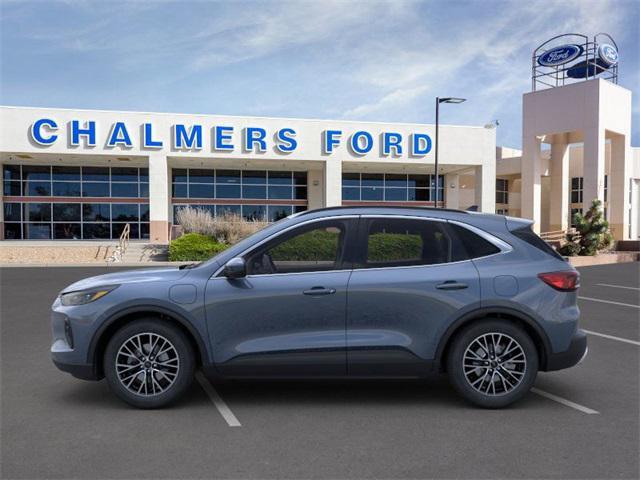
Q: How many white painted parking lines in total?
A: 5